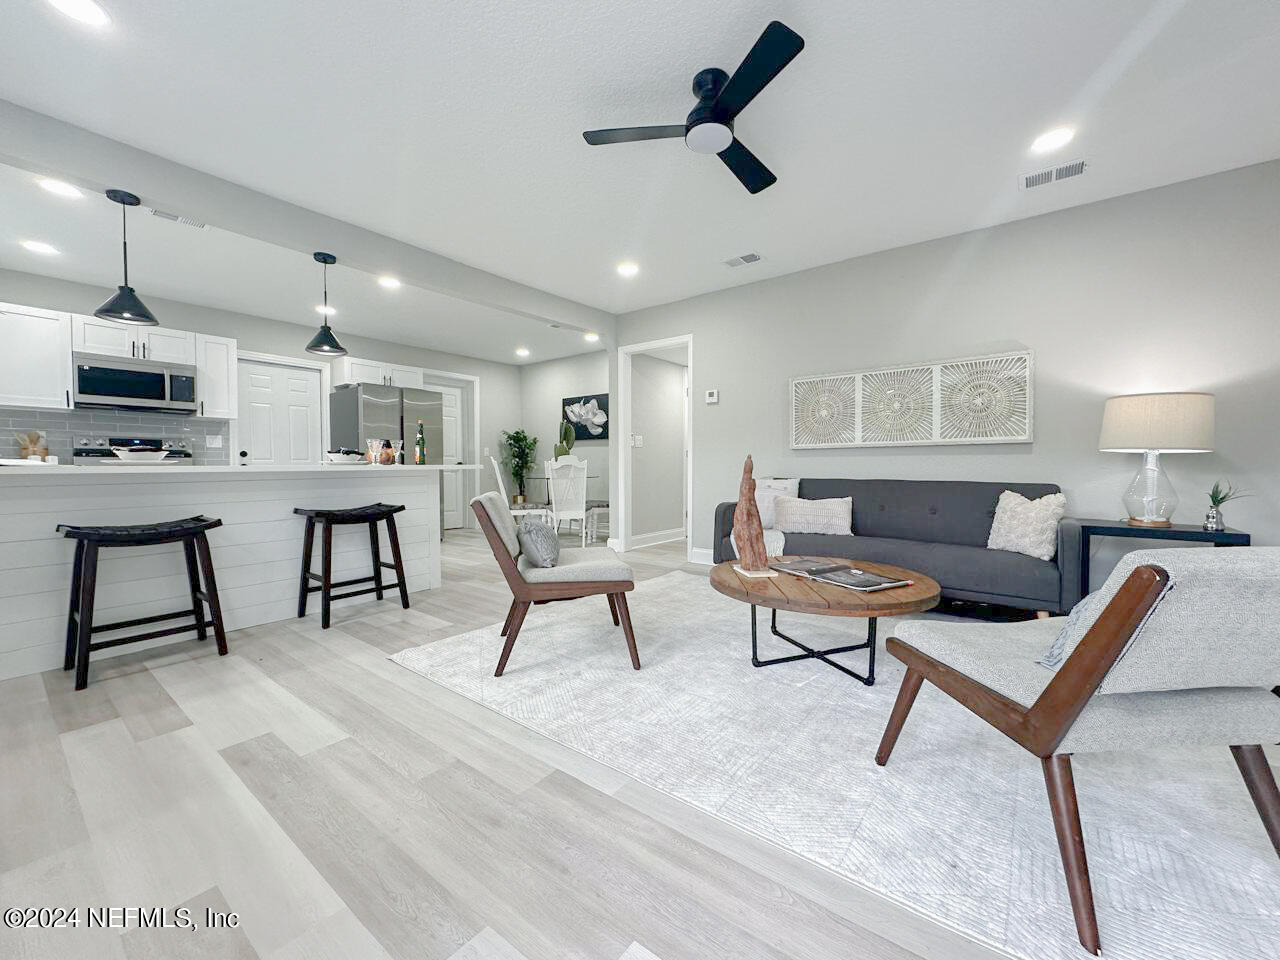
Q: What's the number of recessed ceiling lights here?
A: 9